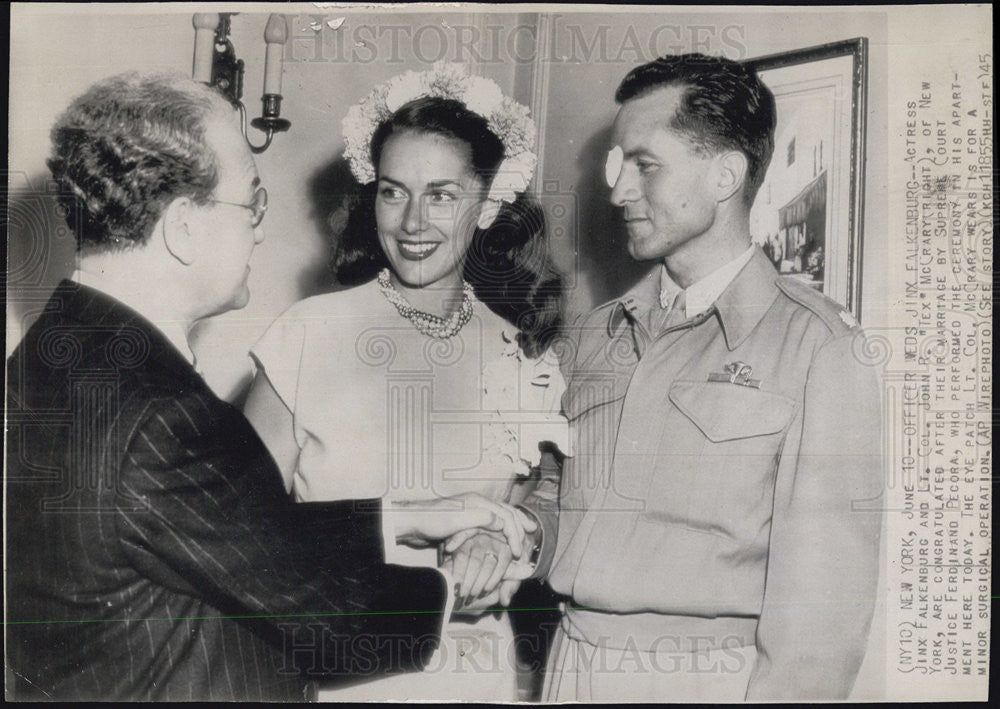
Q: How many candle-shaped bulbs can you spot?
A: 2